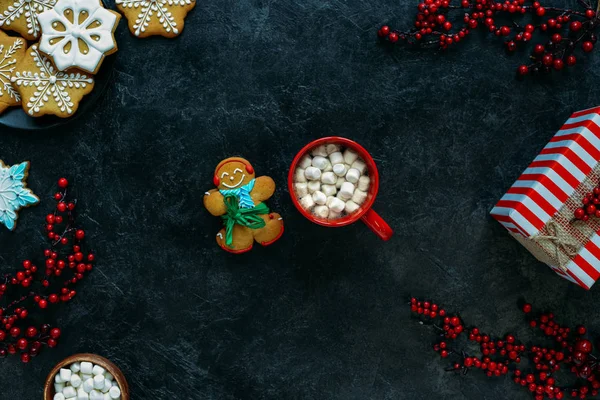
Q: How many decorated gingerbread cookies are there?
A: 7